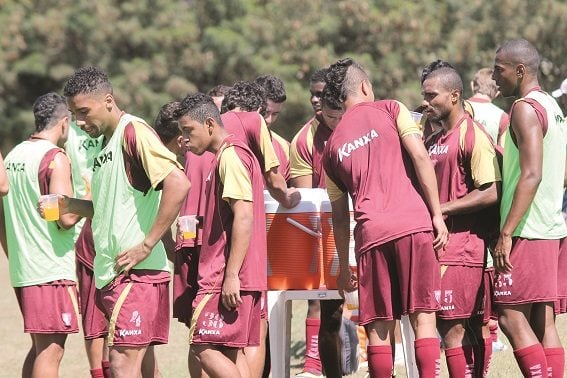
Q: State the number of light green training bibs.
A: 5